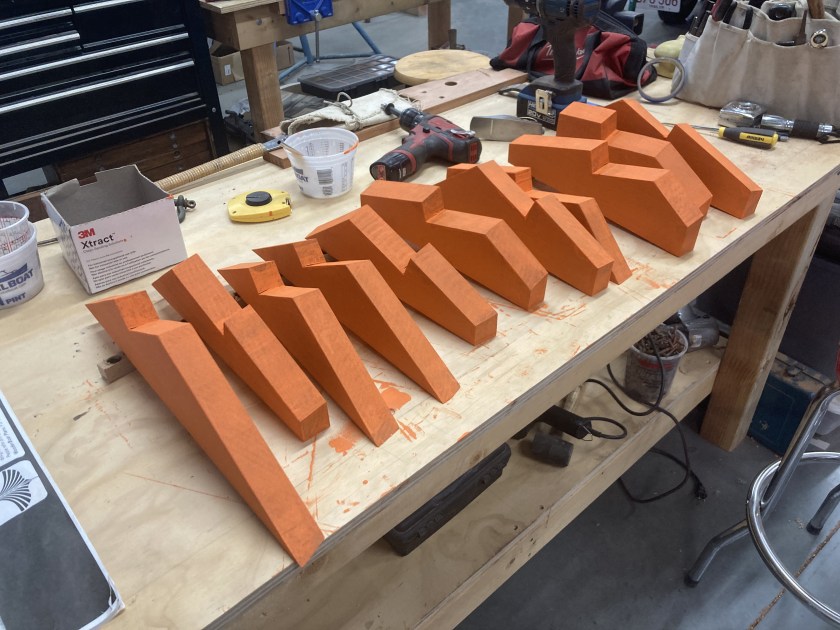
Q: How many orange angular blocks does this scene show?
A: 11